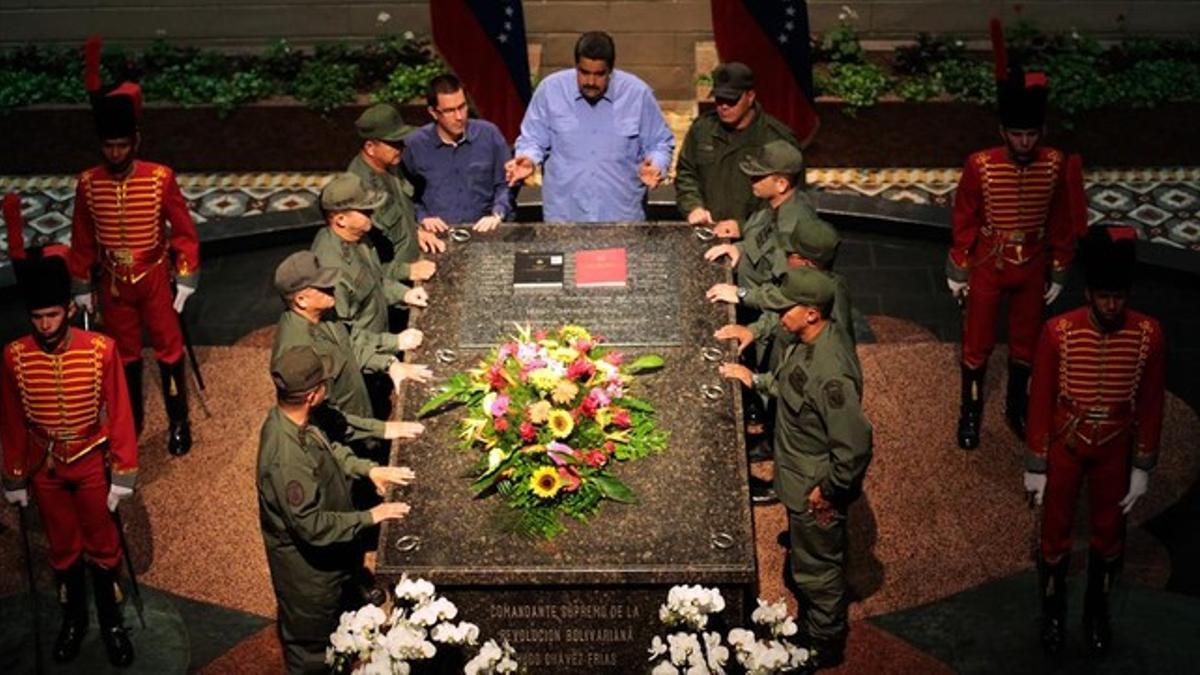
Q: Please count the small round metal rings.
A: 7